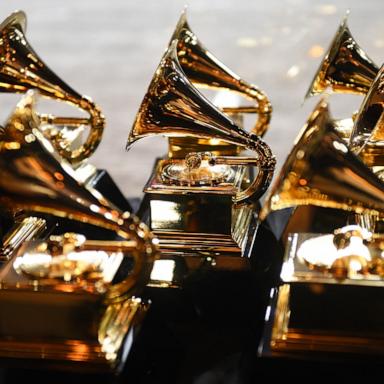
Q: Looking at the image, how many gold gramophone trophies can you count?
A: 7